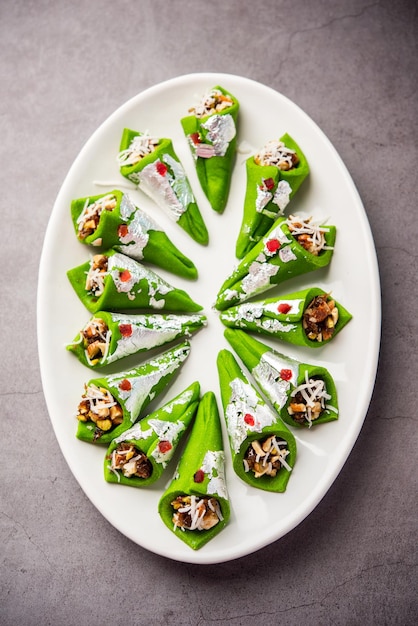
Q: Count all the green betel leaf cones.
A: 13